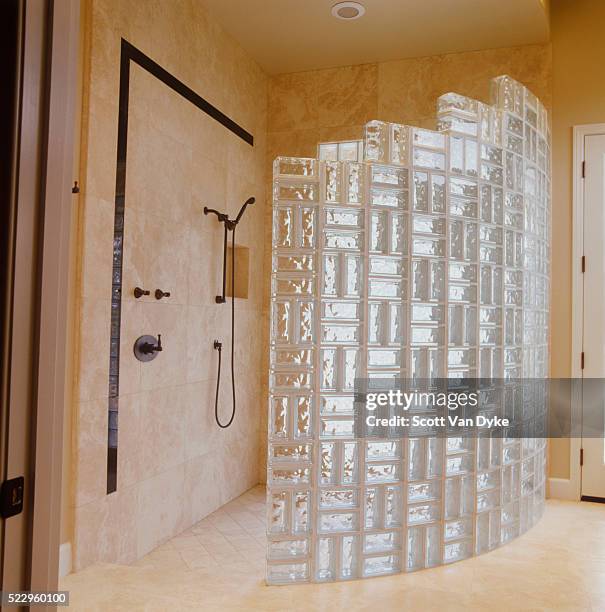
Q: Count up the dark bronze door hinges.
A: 4